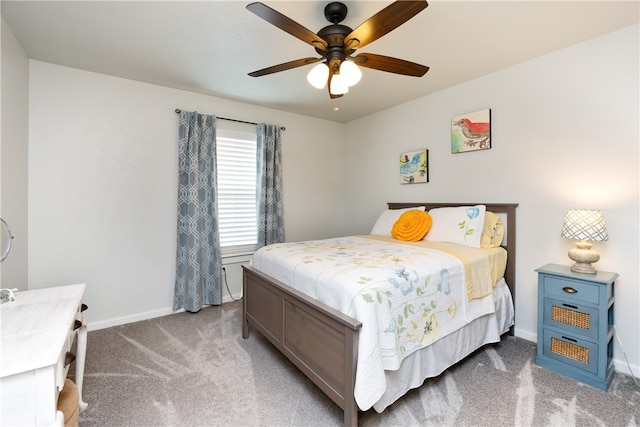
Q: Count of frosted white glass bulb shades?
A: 3